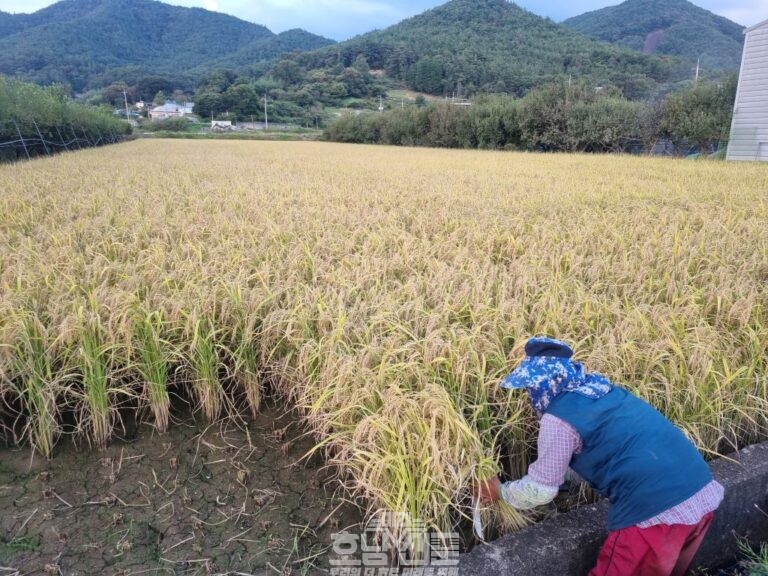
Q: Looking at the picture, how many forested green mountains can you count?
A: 3